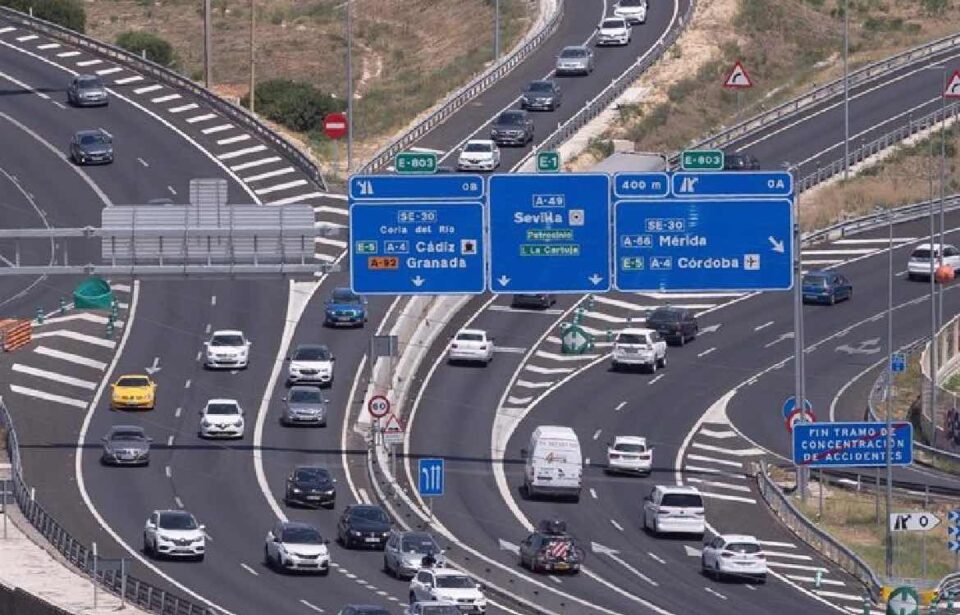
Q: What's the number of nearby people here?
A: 0